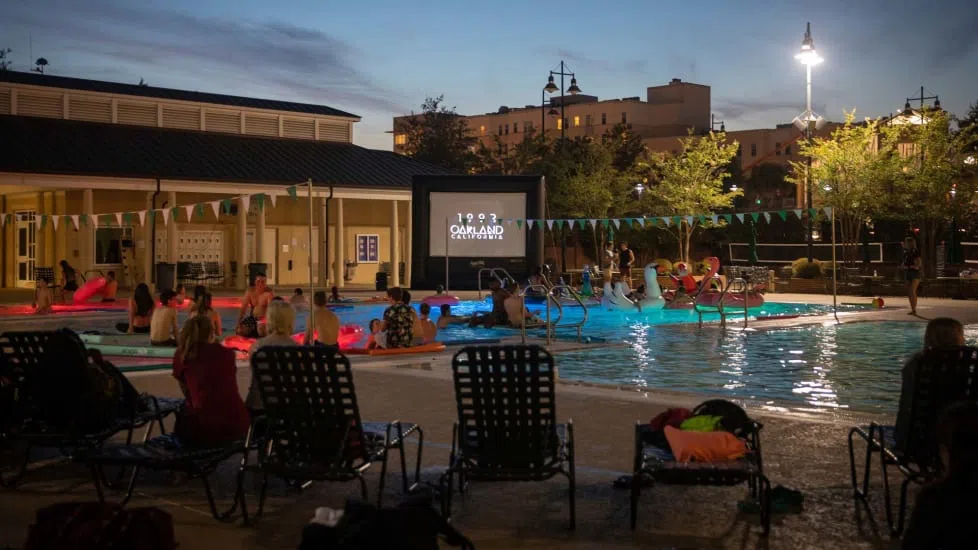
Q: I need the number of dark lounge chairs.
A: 6